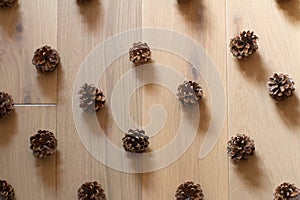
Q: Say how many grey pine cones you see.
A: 0